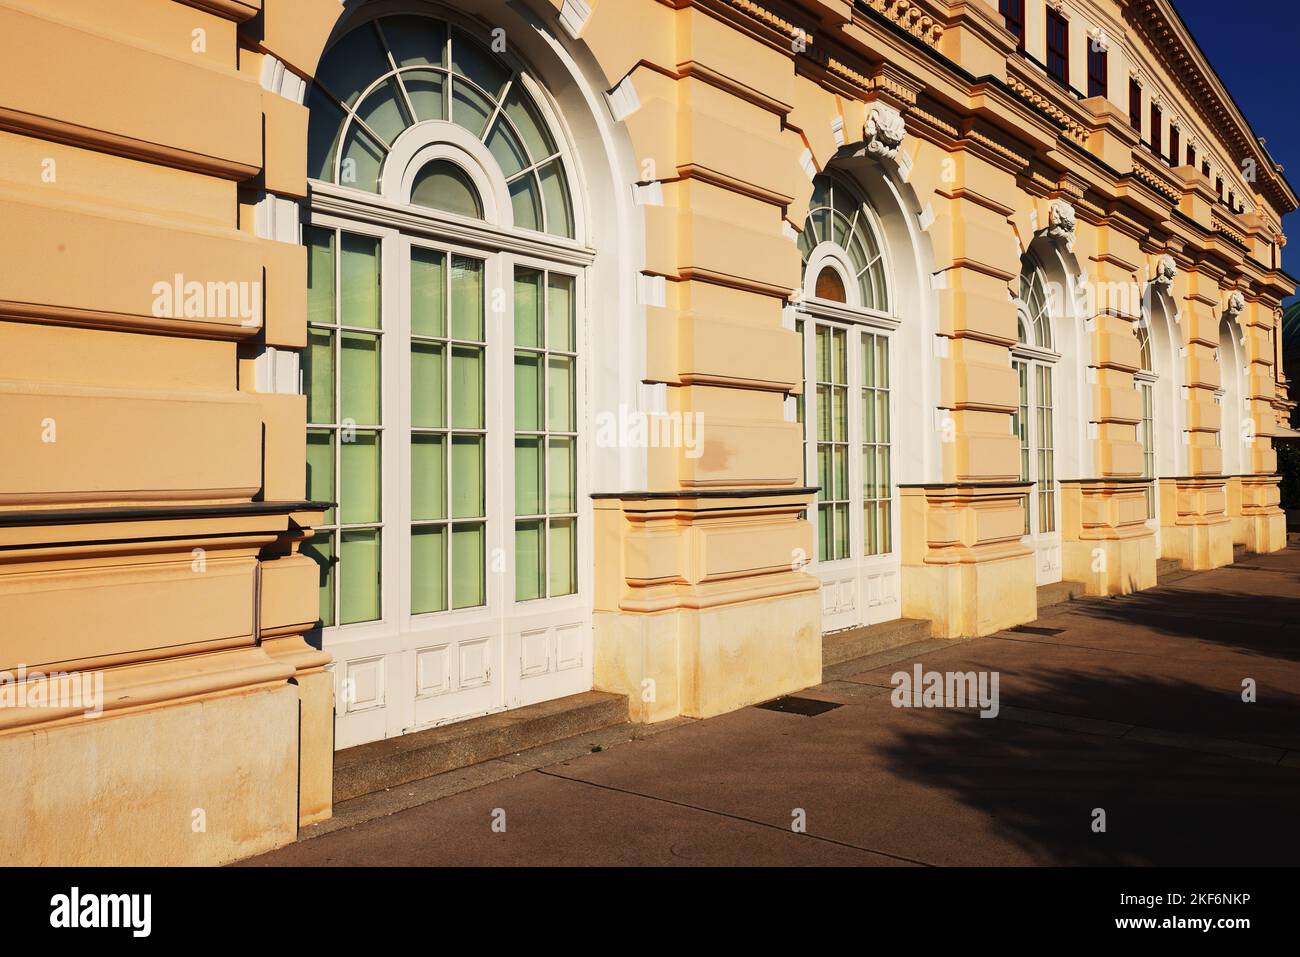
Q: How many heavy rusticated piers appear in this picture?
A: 6